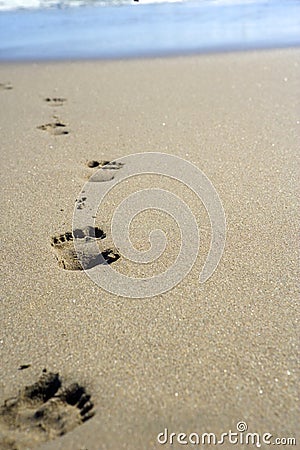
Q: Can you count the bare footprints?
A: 6